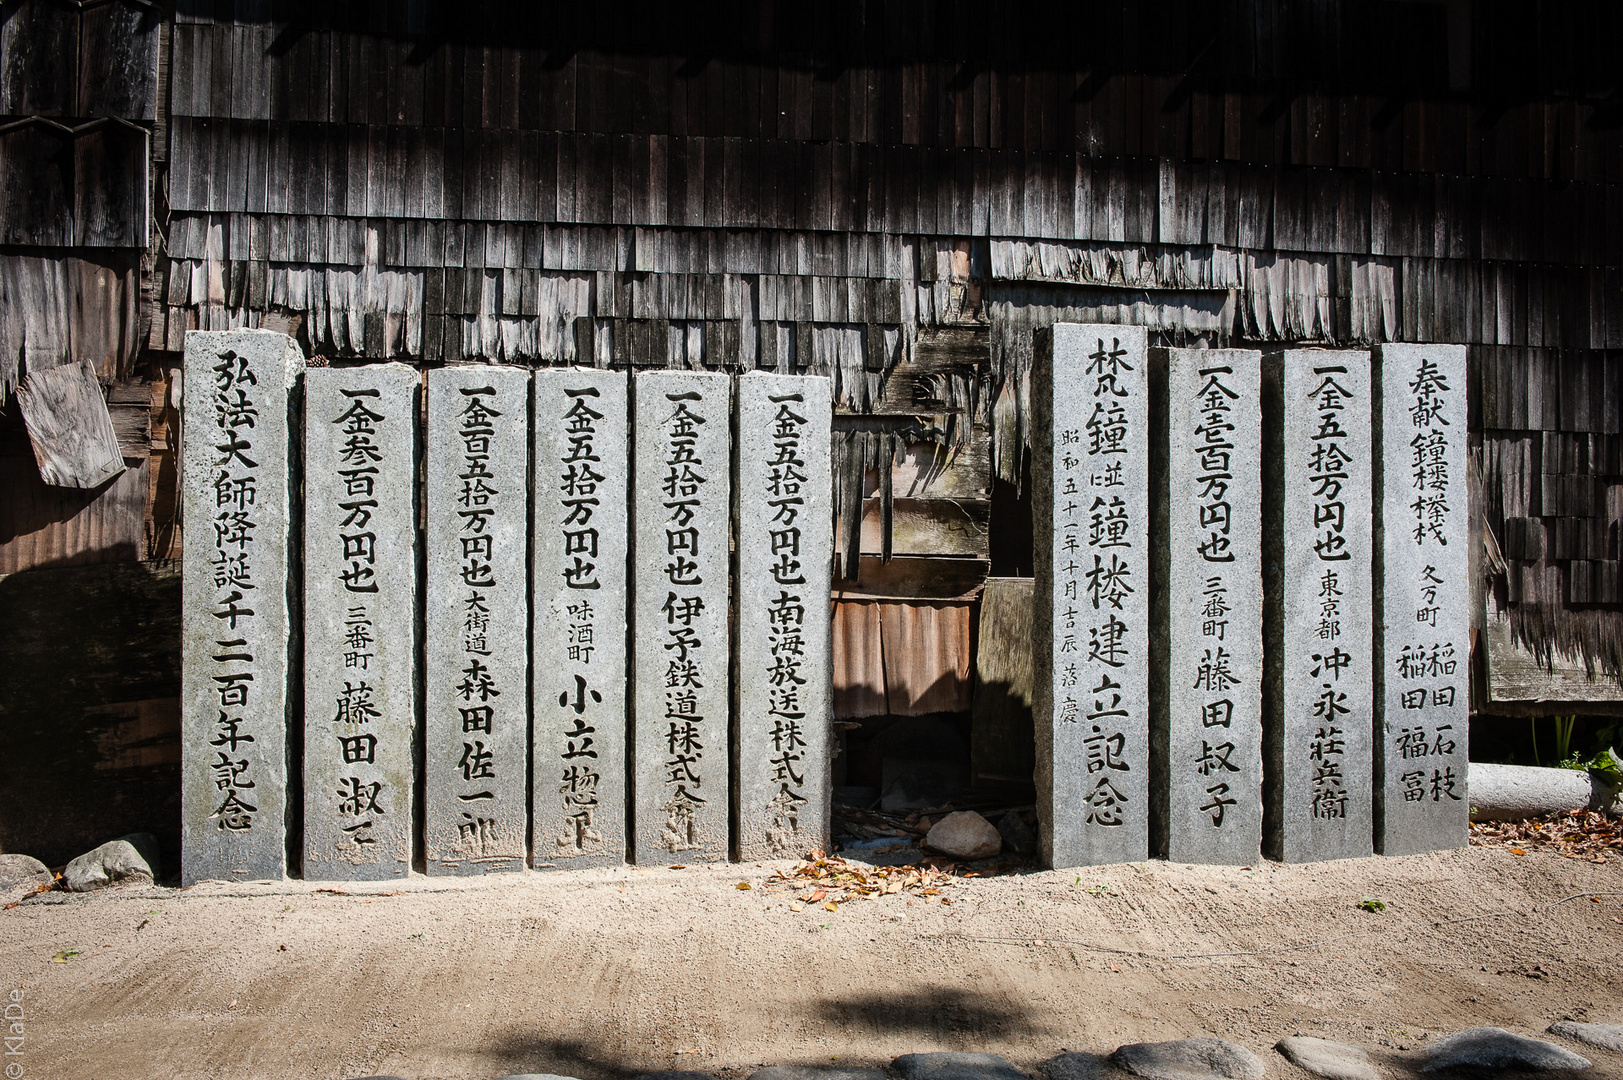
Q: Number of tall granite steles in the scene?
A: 10